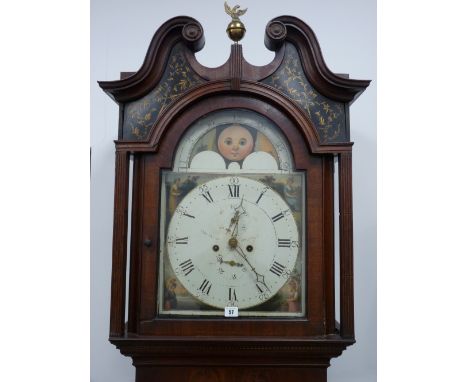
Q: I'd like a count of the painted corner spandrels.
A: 4